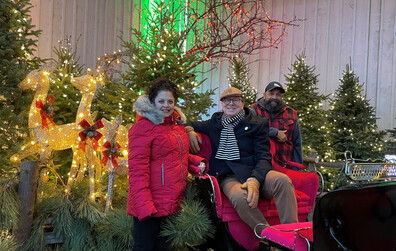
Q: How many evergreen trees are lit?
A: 6